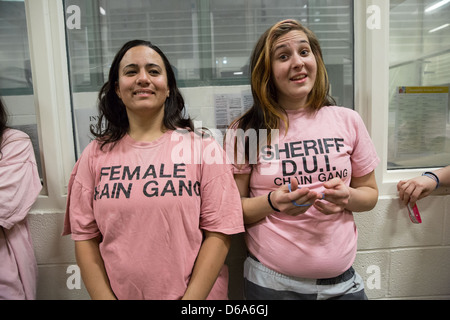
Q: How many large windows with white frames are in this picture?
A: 3